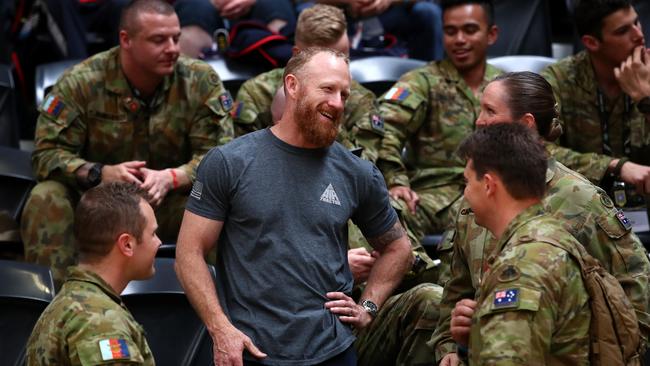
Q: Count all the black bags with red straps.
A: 1